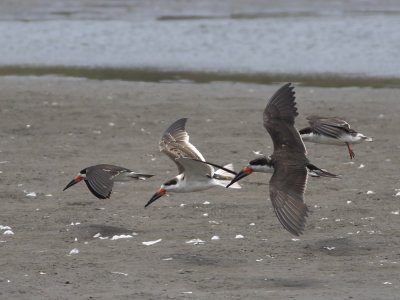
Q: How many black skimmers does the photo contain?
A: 4